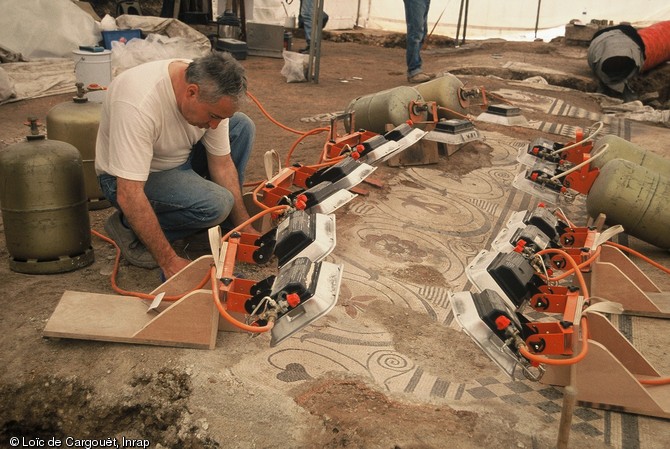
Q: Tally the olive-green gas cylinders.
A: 6